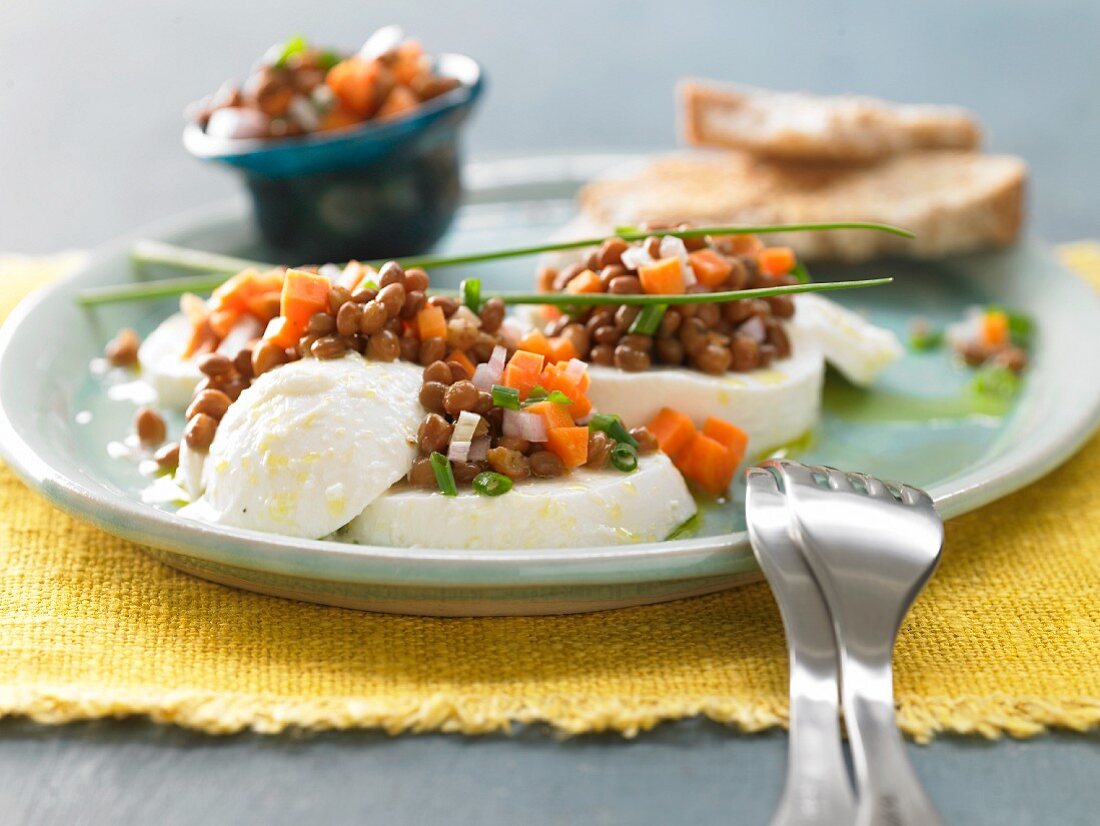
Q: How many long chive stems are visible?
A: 2